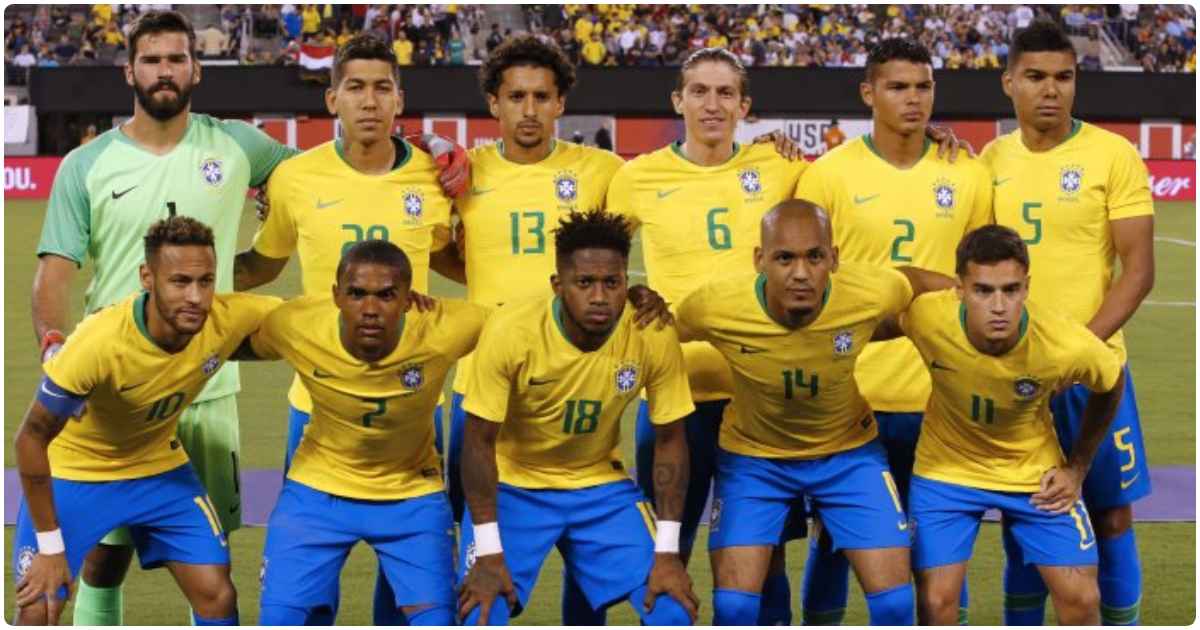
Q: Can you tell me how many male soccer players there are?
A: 11